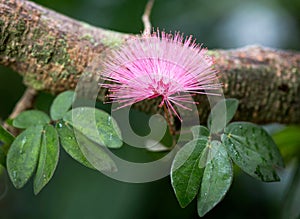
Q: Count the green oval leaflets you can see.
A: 12